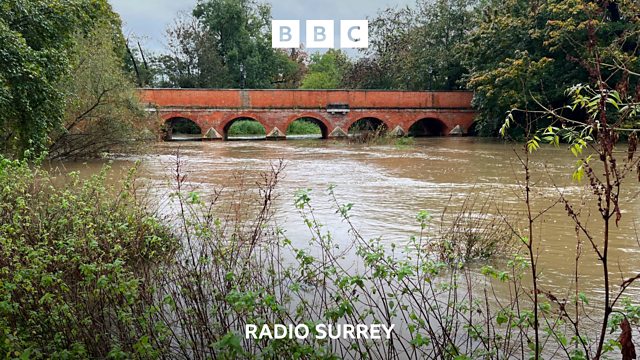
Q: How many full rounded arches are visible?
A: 5